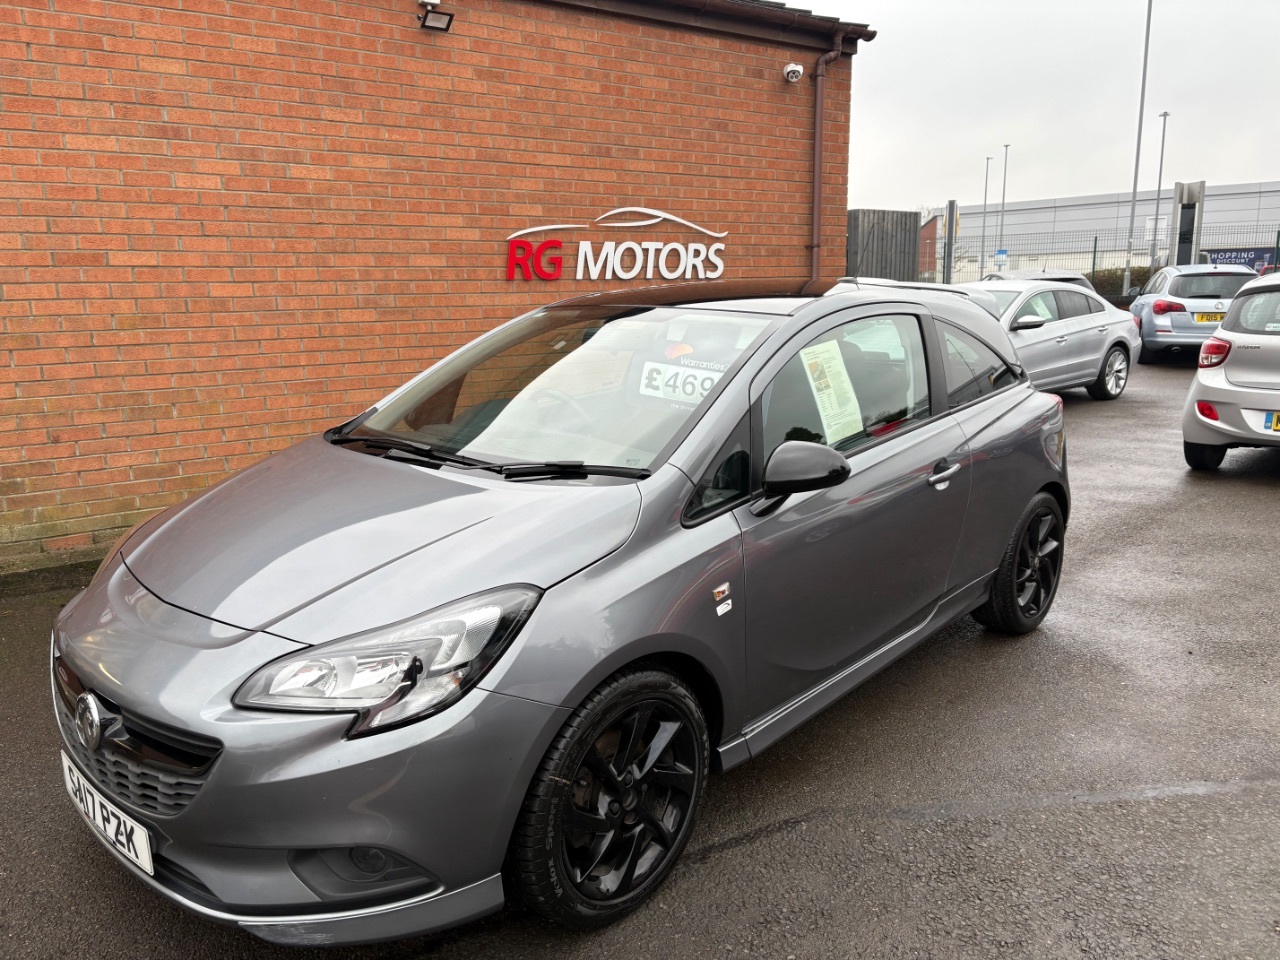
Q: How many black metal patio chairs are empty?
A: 0